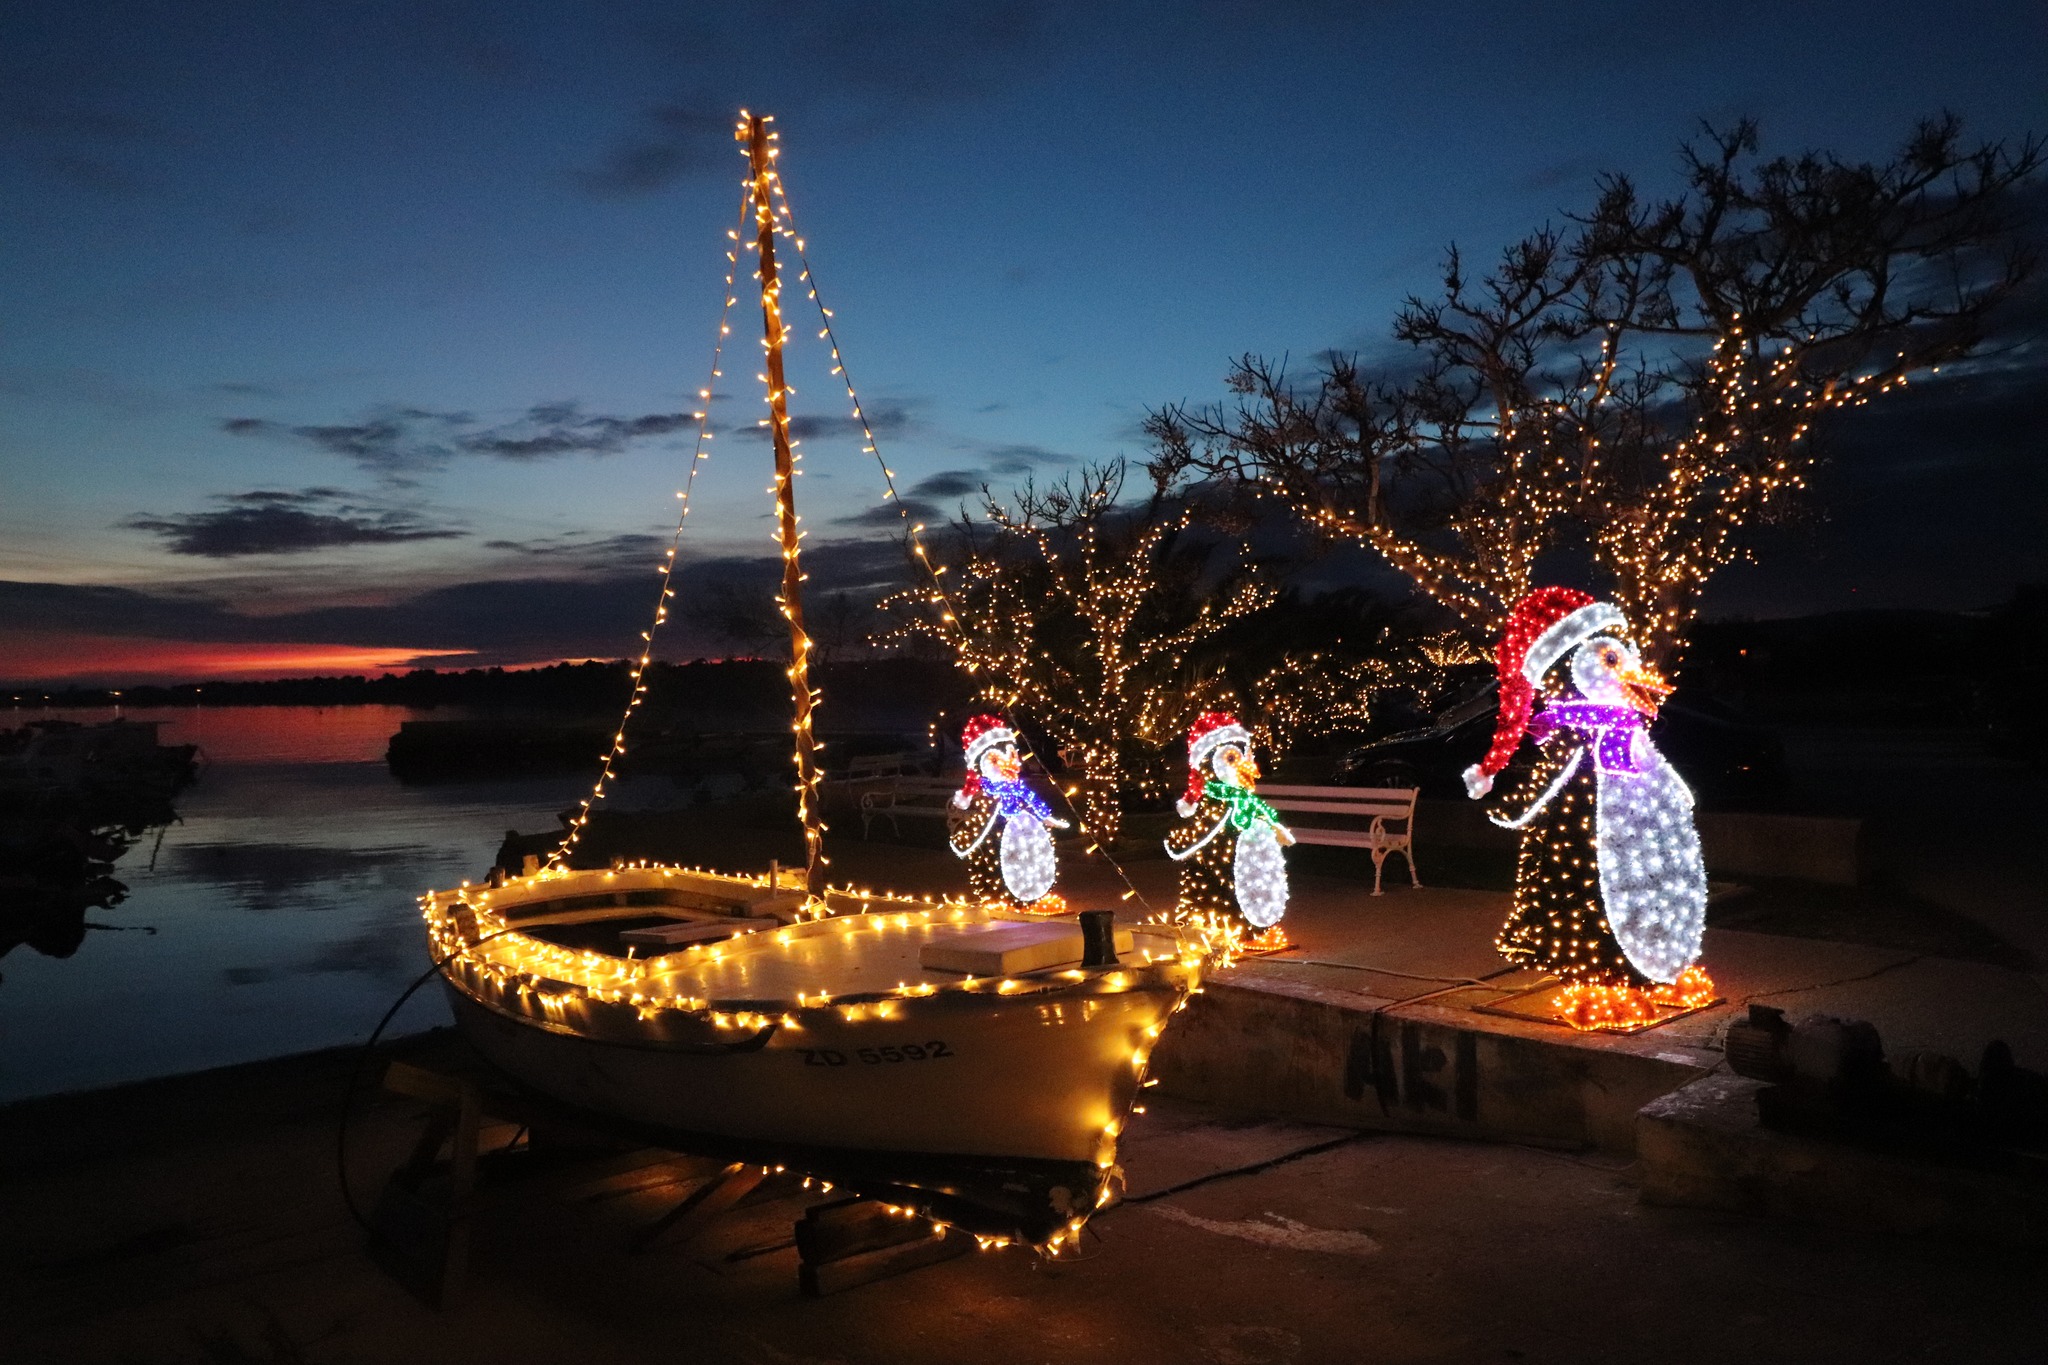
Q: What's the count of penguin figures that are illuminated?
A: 3